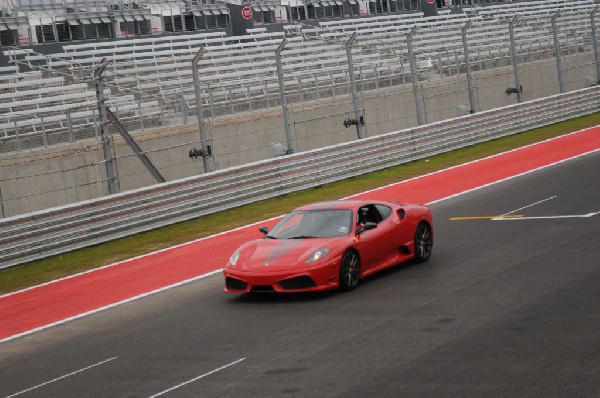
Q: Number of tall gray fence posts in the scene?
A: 9